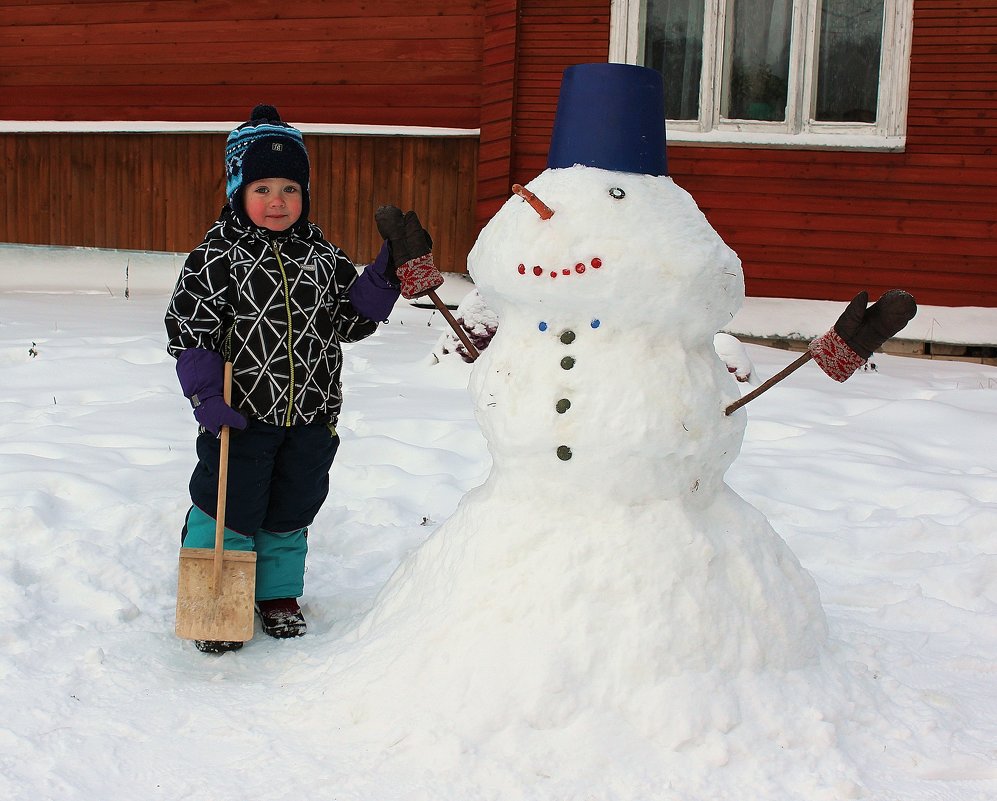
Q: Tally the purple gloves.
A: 2